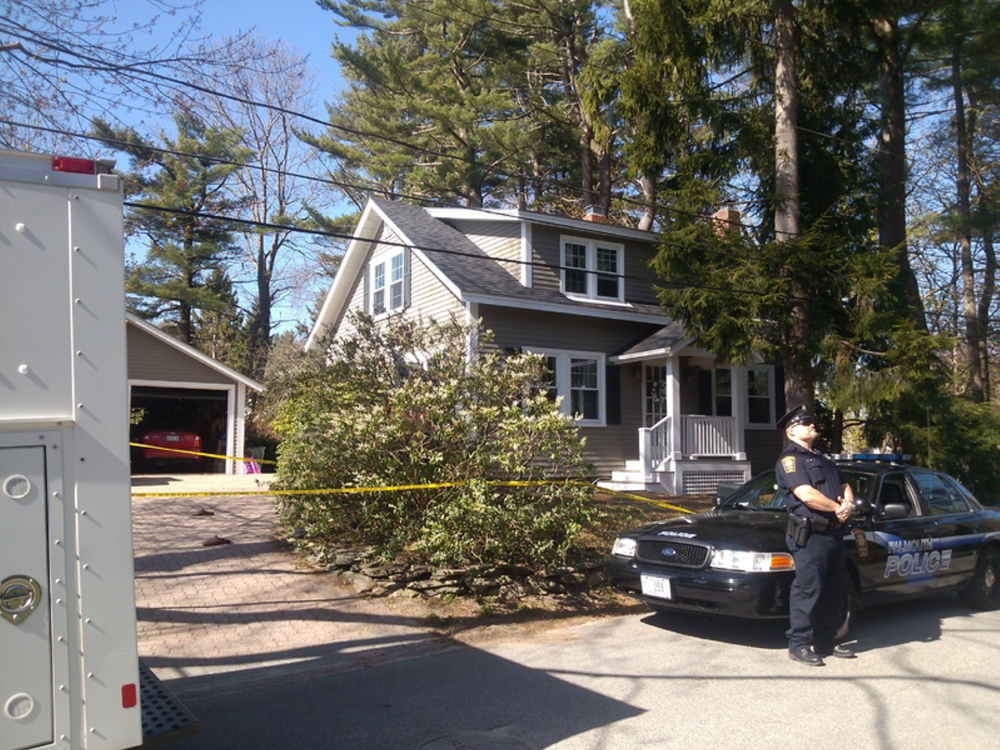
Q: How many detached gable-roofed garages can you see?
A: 1